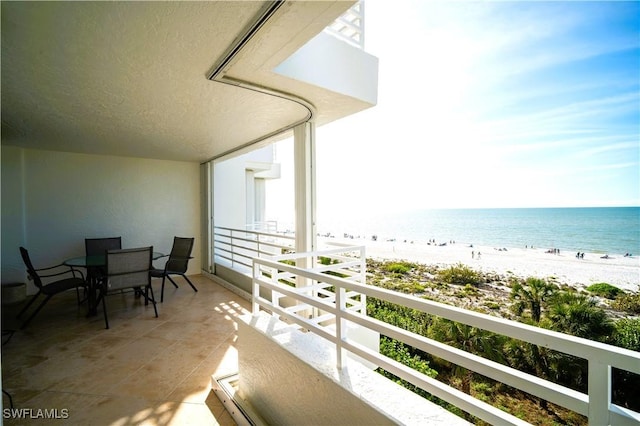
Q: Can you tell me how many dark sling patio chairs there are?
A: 4